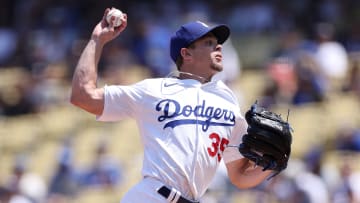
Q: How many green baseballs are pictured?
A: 0